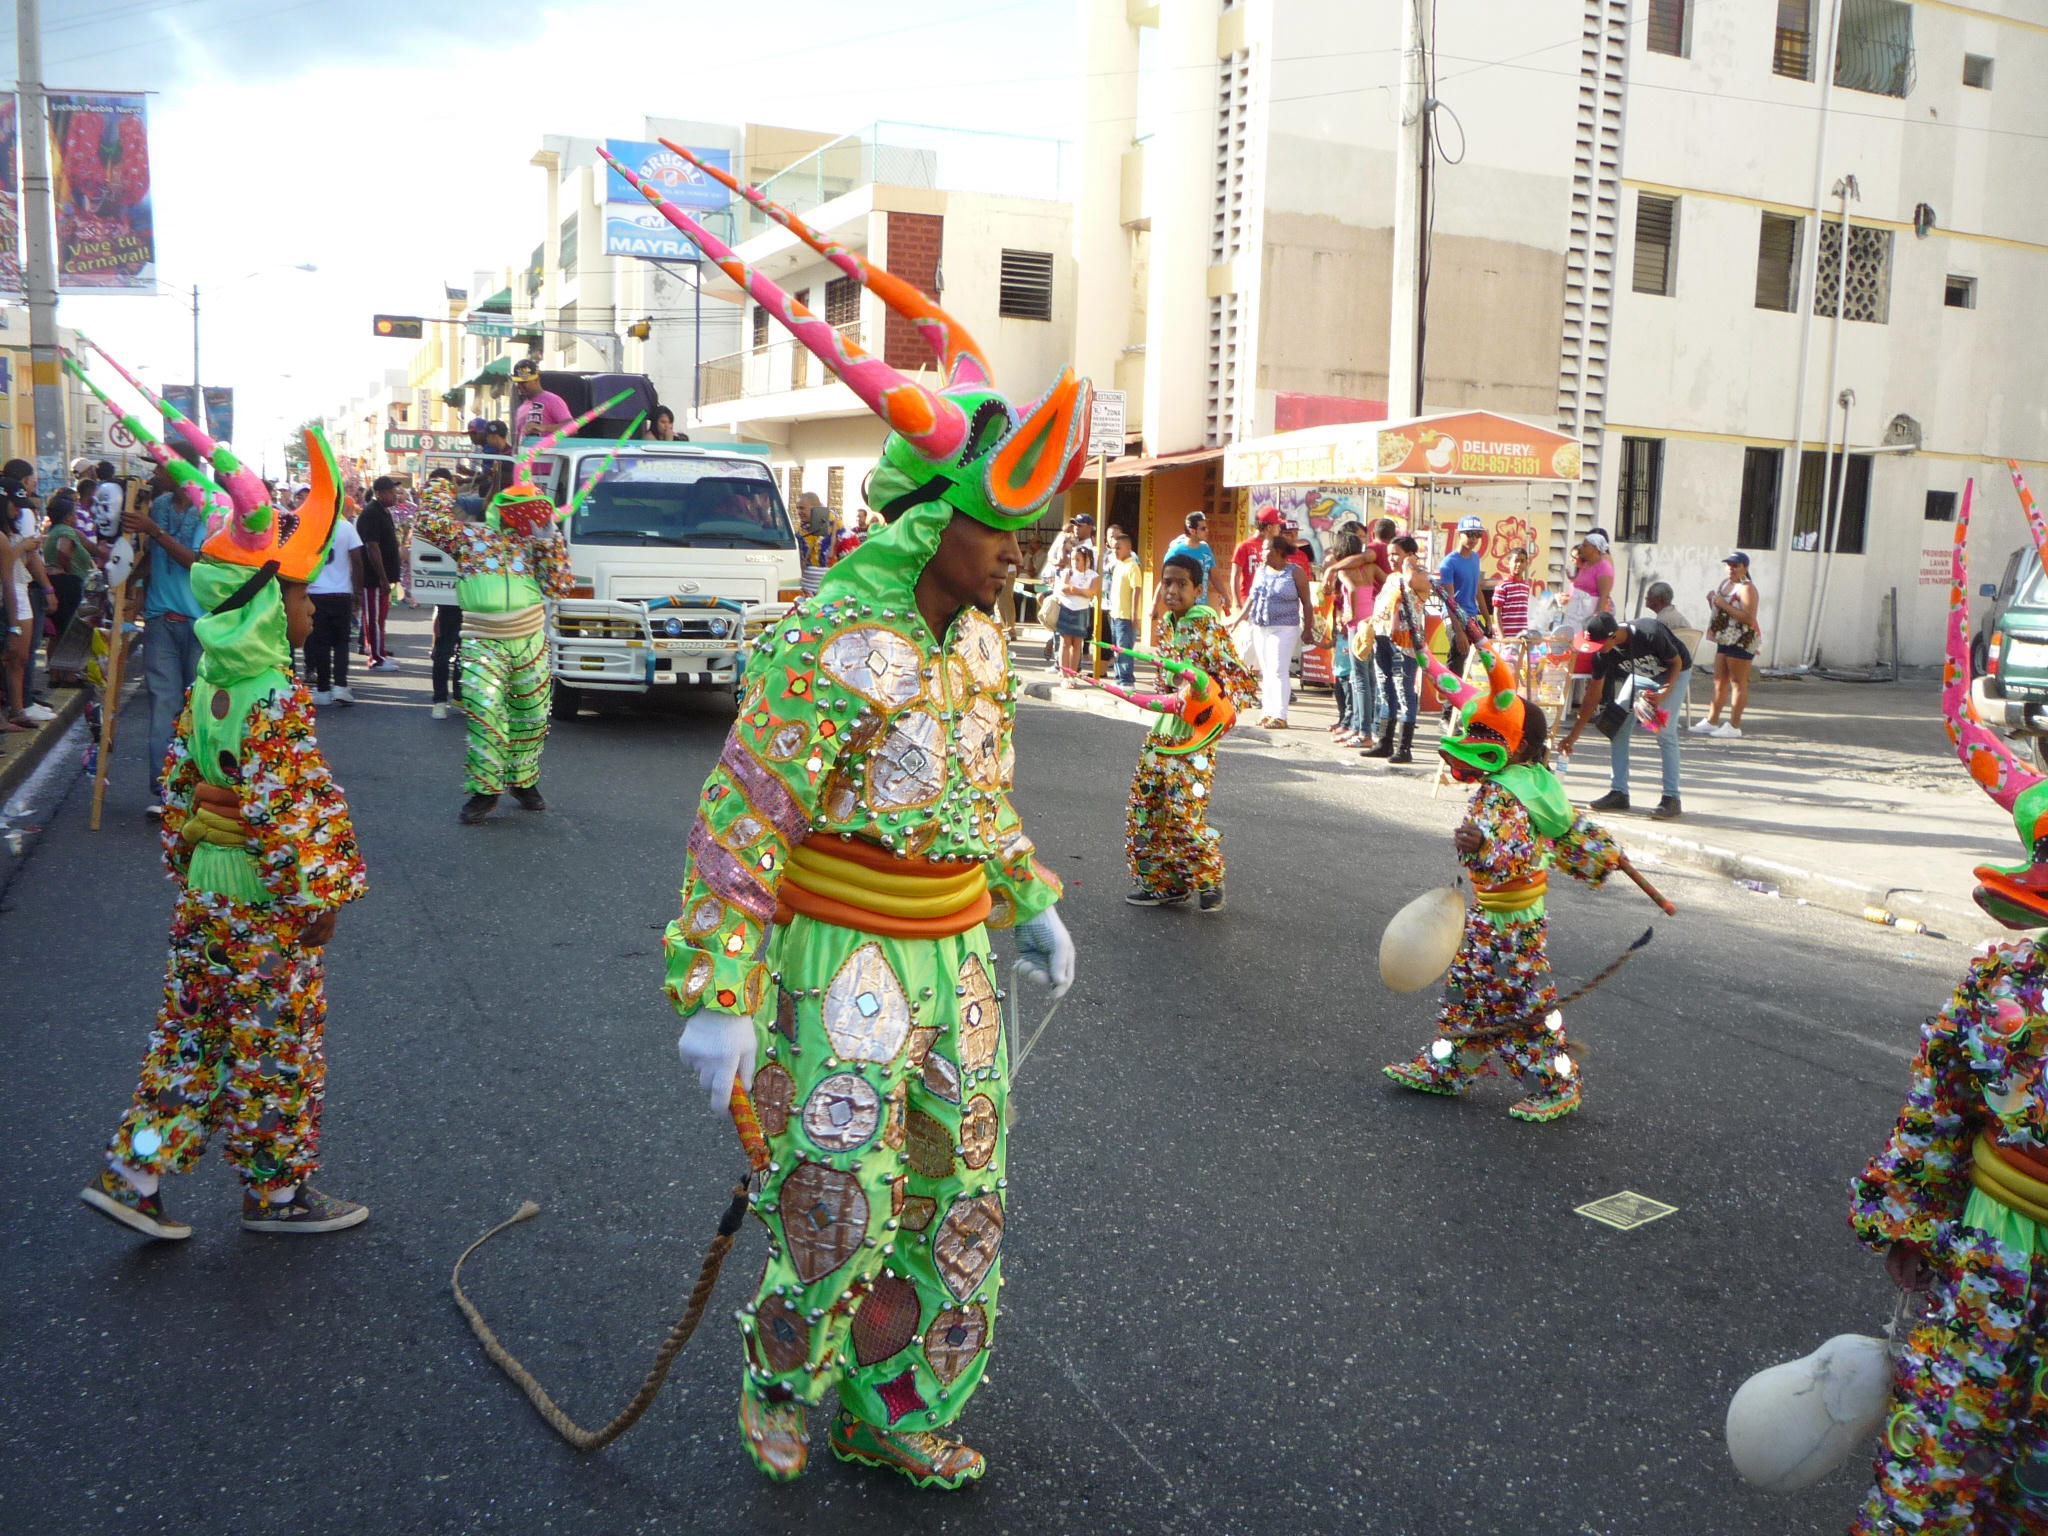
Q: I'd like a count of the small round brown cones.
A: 0